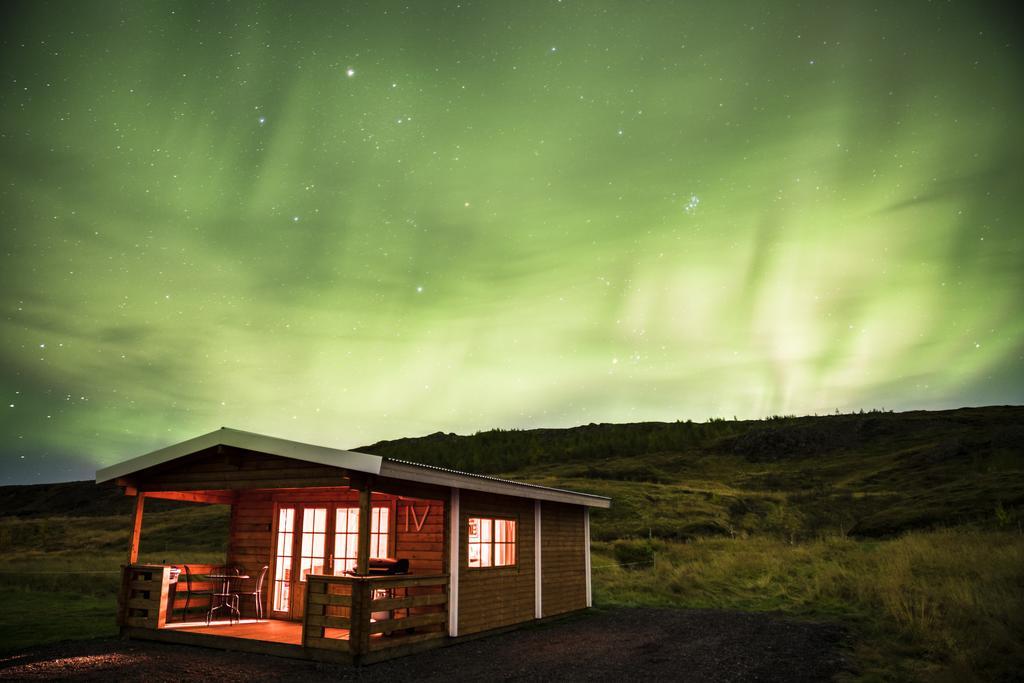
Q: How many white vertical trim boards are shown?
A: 3